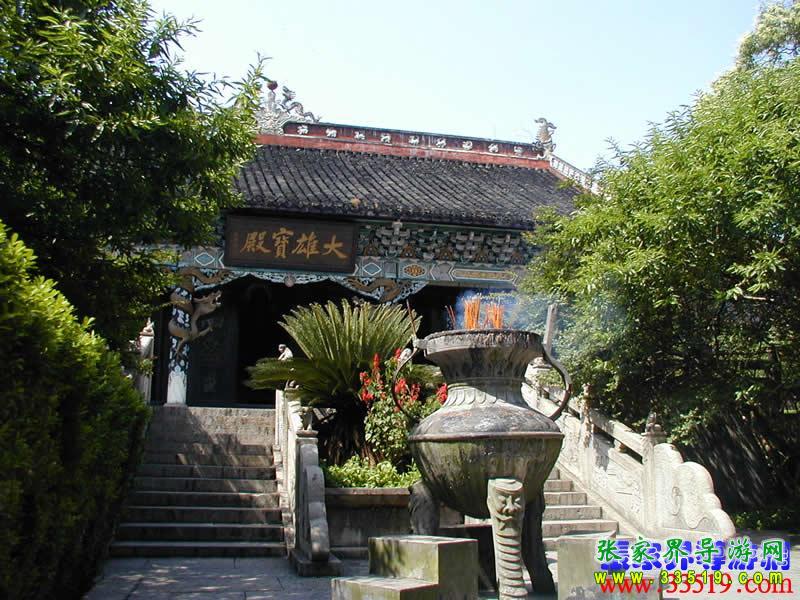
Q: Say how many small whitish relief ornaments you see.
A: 9